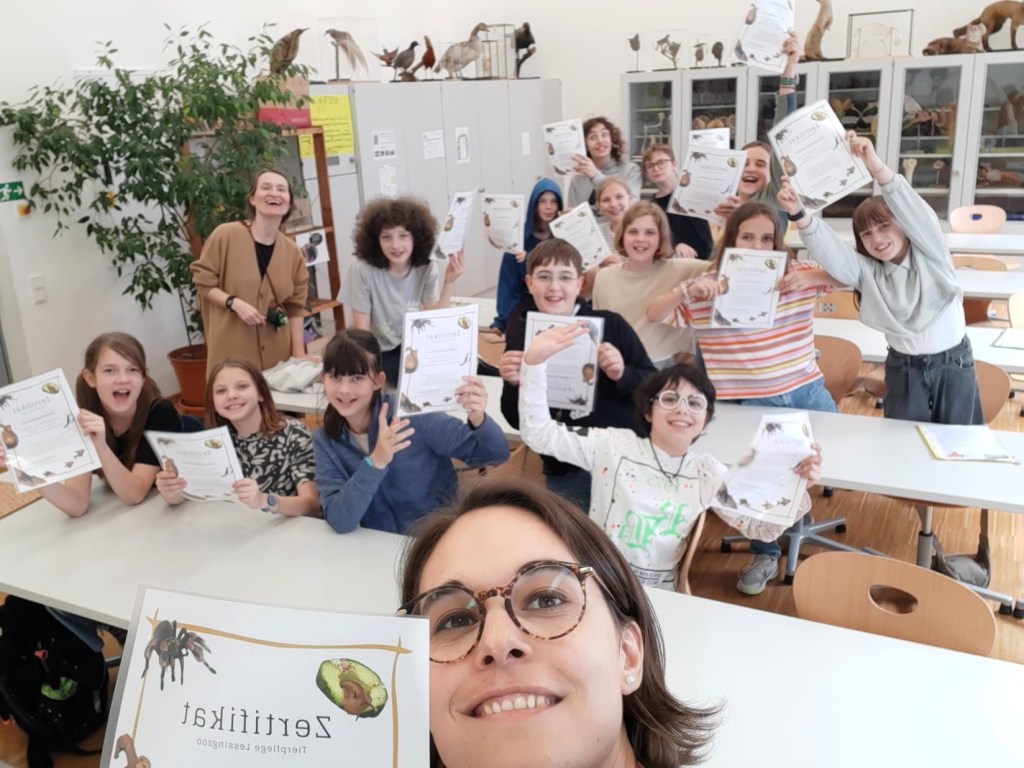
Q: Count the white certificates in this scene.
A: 15